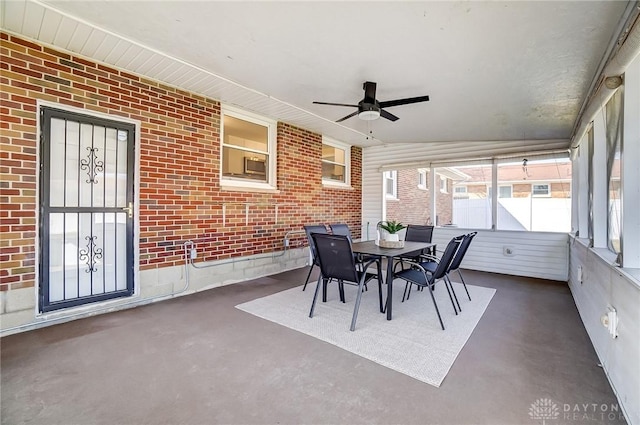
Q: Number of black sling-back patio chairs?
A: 6